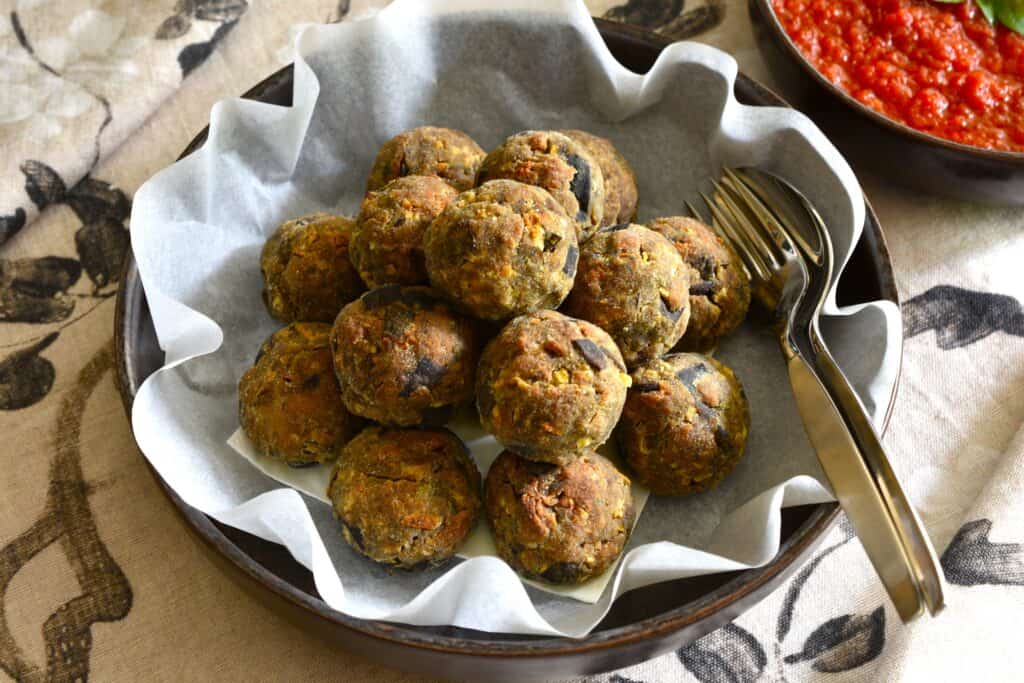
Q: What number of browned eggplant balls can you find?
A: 14